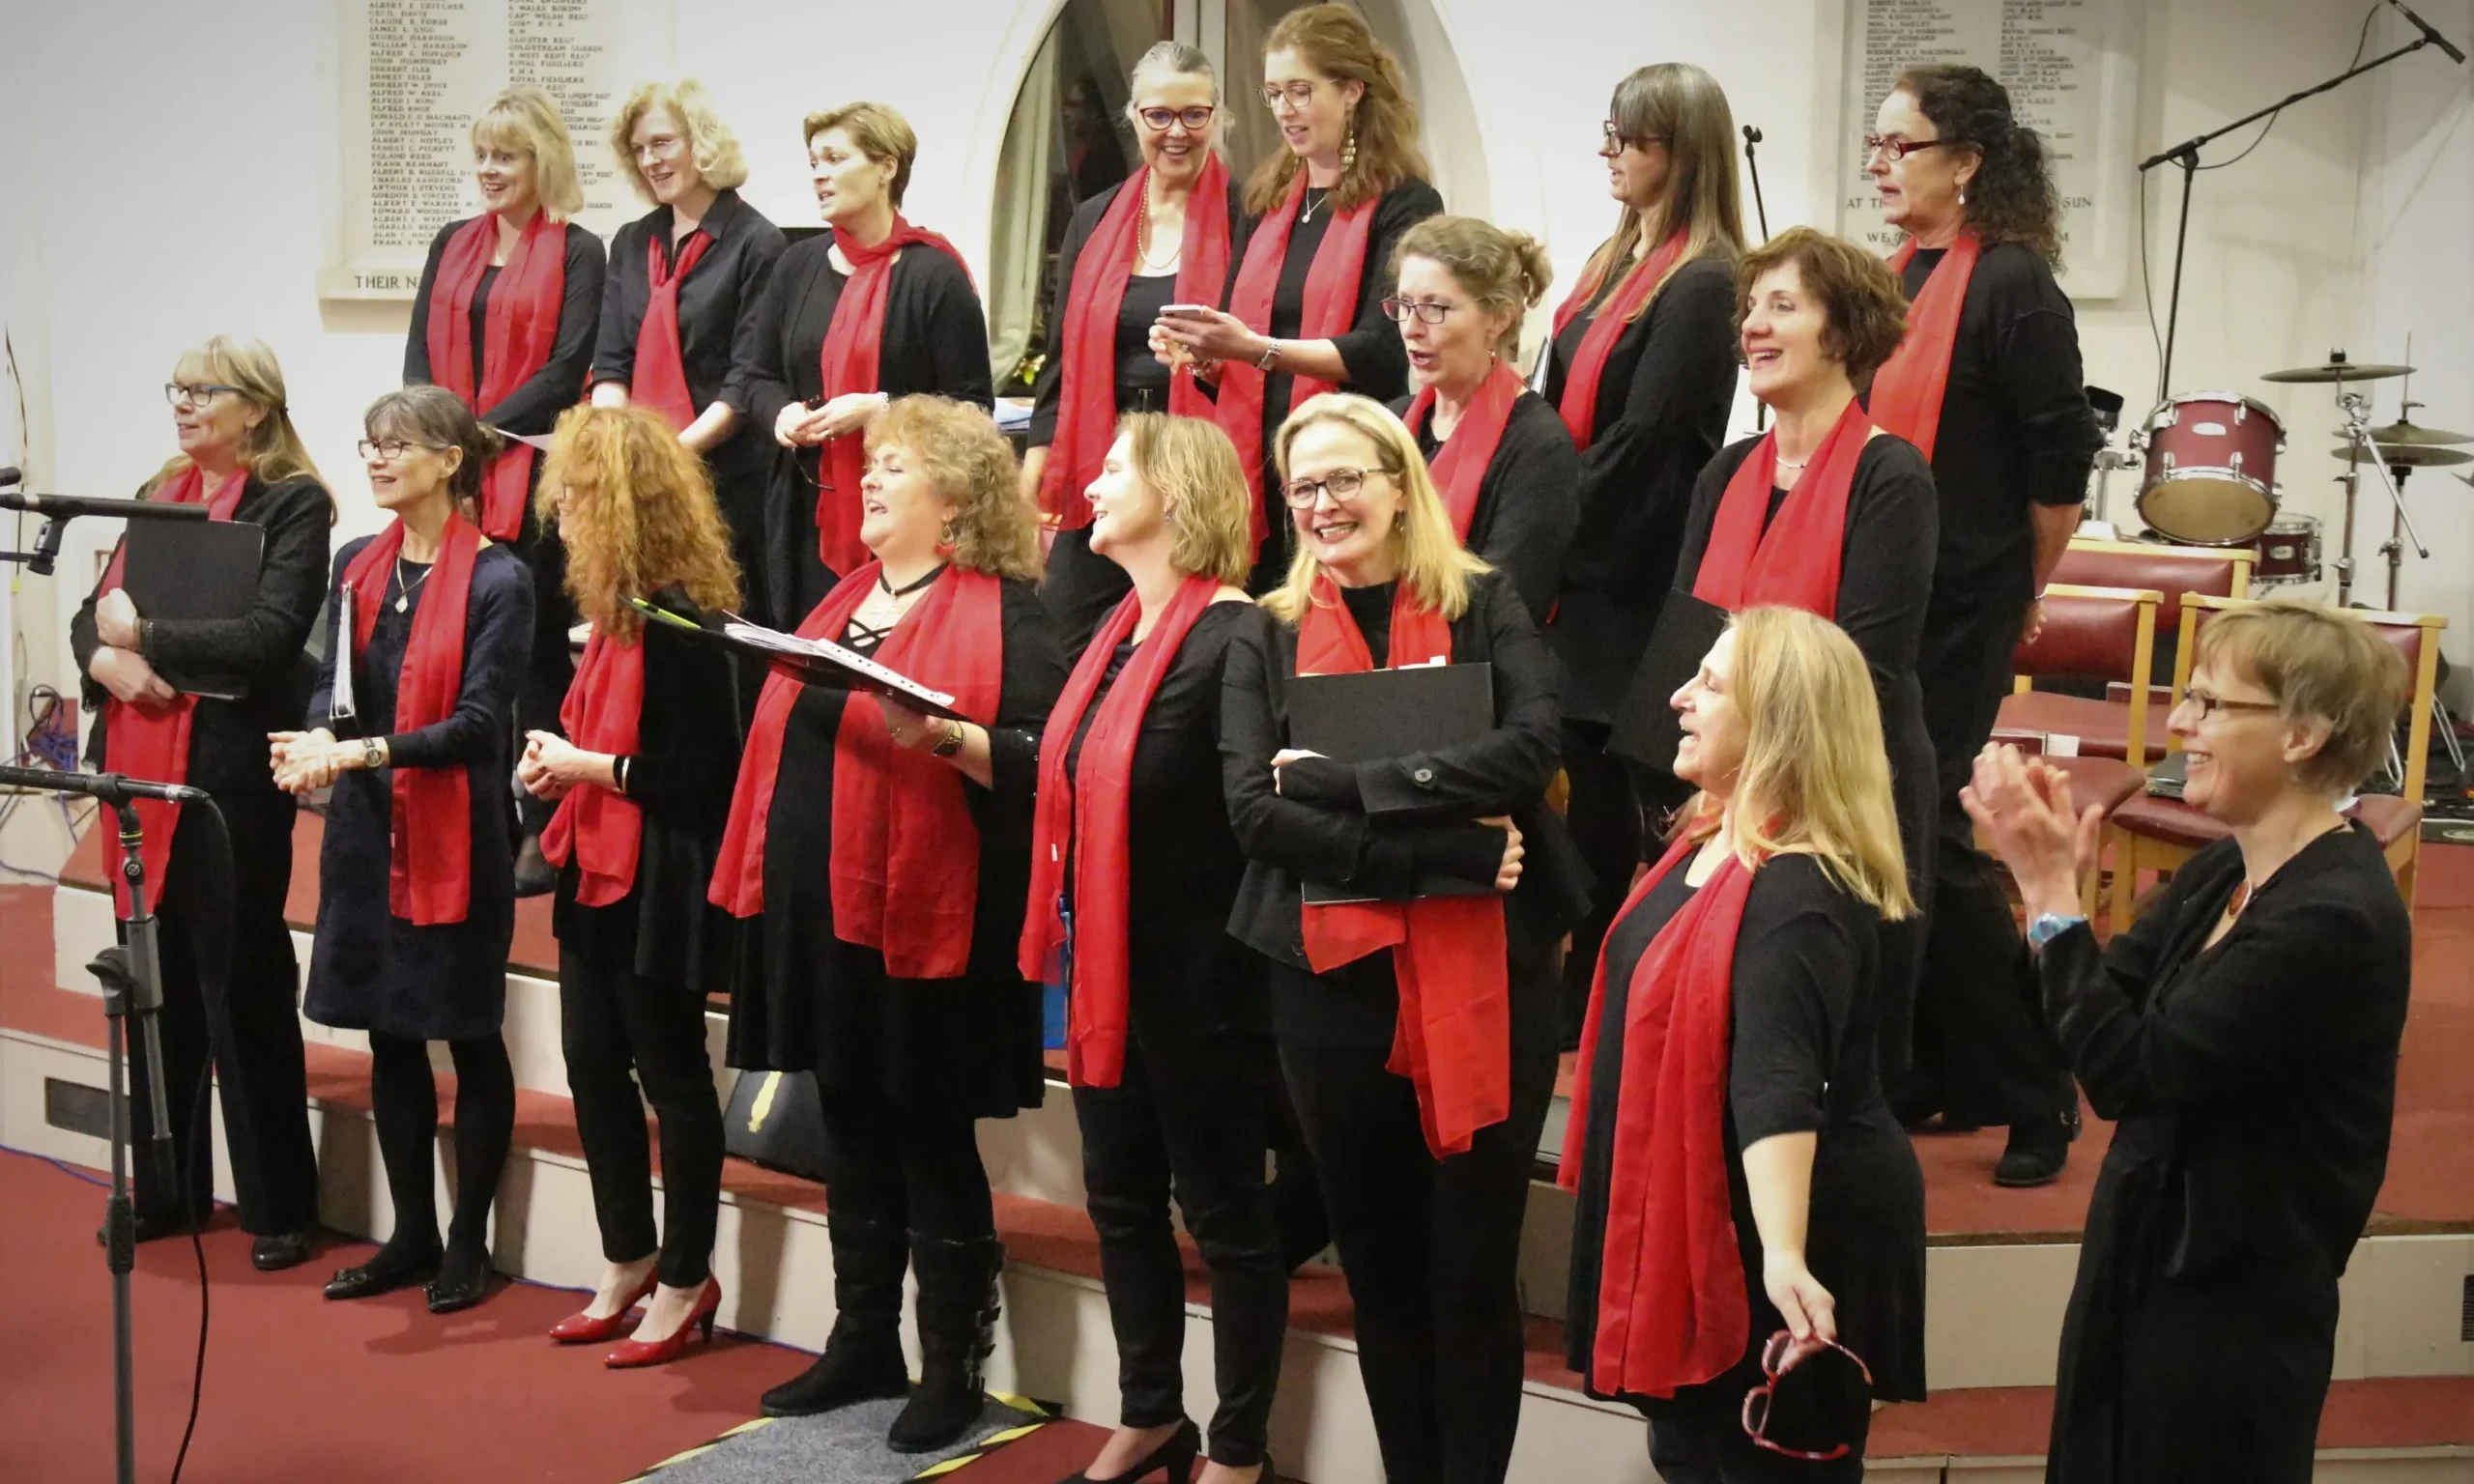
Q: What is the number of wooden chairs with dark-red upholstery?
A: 3